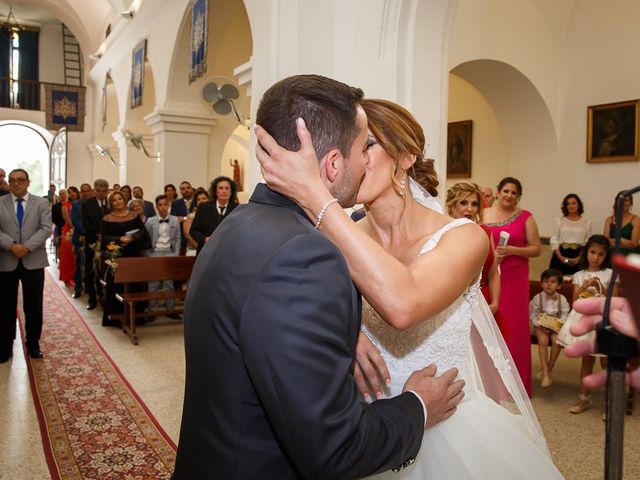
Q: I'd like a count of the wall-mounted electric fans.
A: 3